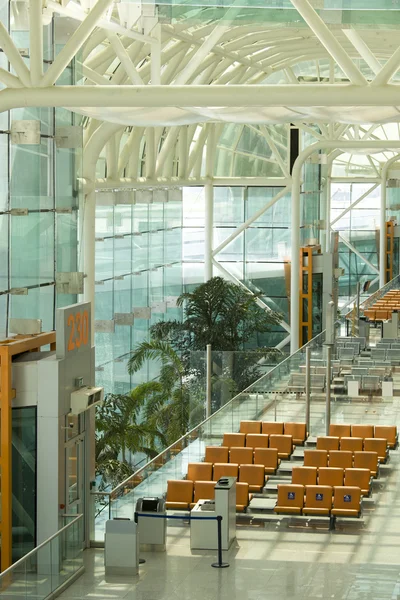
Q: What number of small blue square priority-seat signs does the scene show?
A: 3